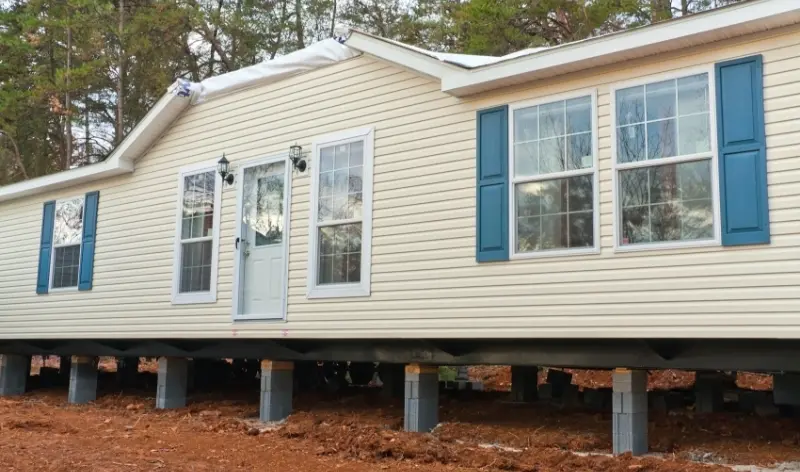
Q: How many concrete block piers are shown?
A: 6